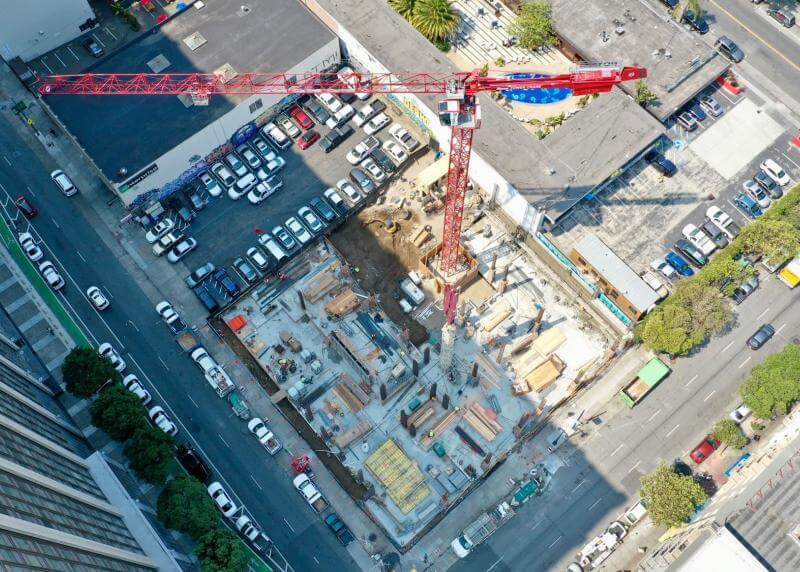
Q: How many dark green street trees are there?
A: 5